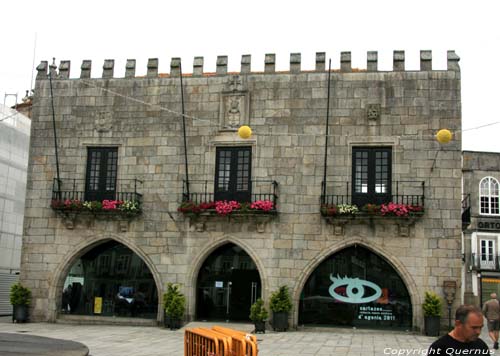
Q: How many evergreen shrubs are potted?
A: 5